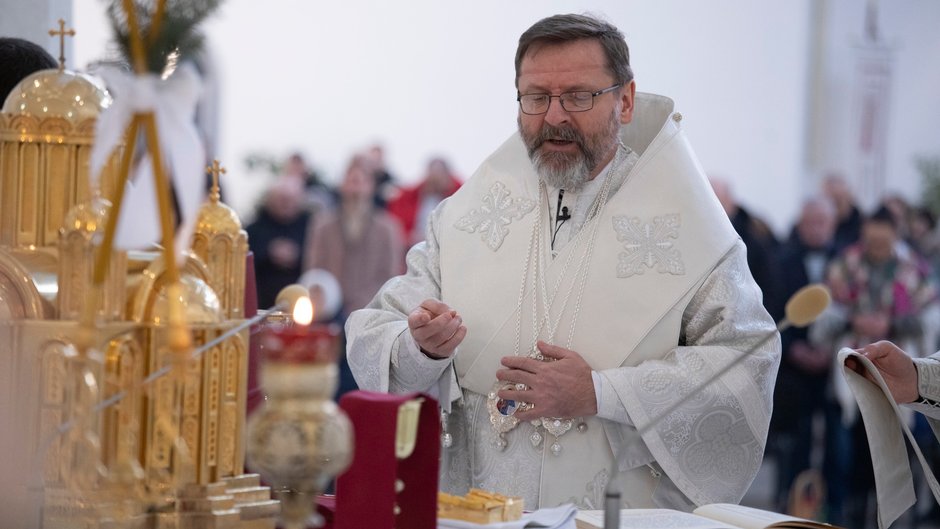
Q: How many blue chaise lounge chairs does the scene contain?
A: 0